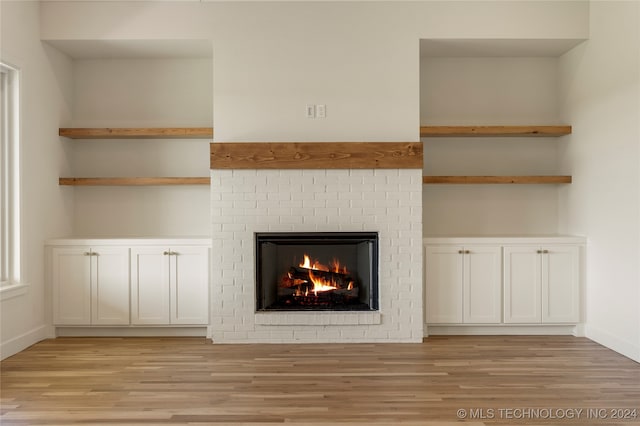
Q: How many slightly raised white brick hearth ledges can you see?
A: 1